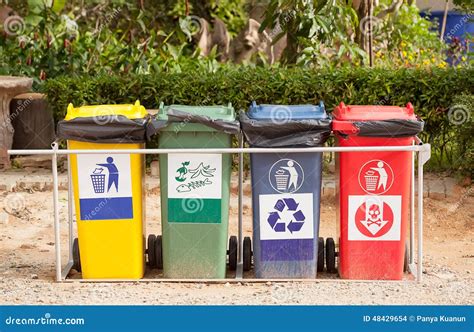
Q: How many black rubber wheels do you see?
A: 8